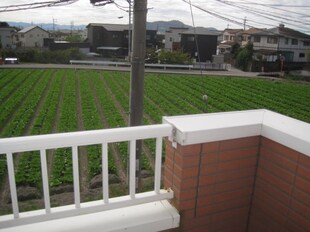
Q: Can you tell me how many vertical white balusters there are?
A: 6